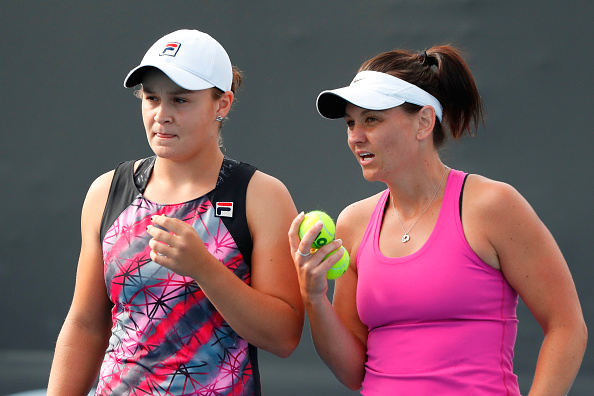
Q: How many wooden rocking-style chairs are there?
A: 0